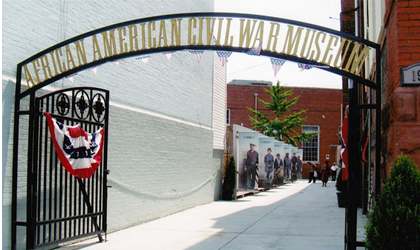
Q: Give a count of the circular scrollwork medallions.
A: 3